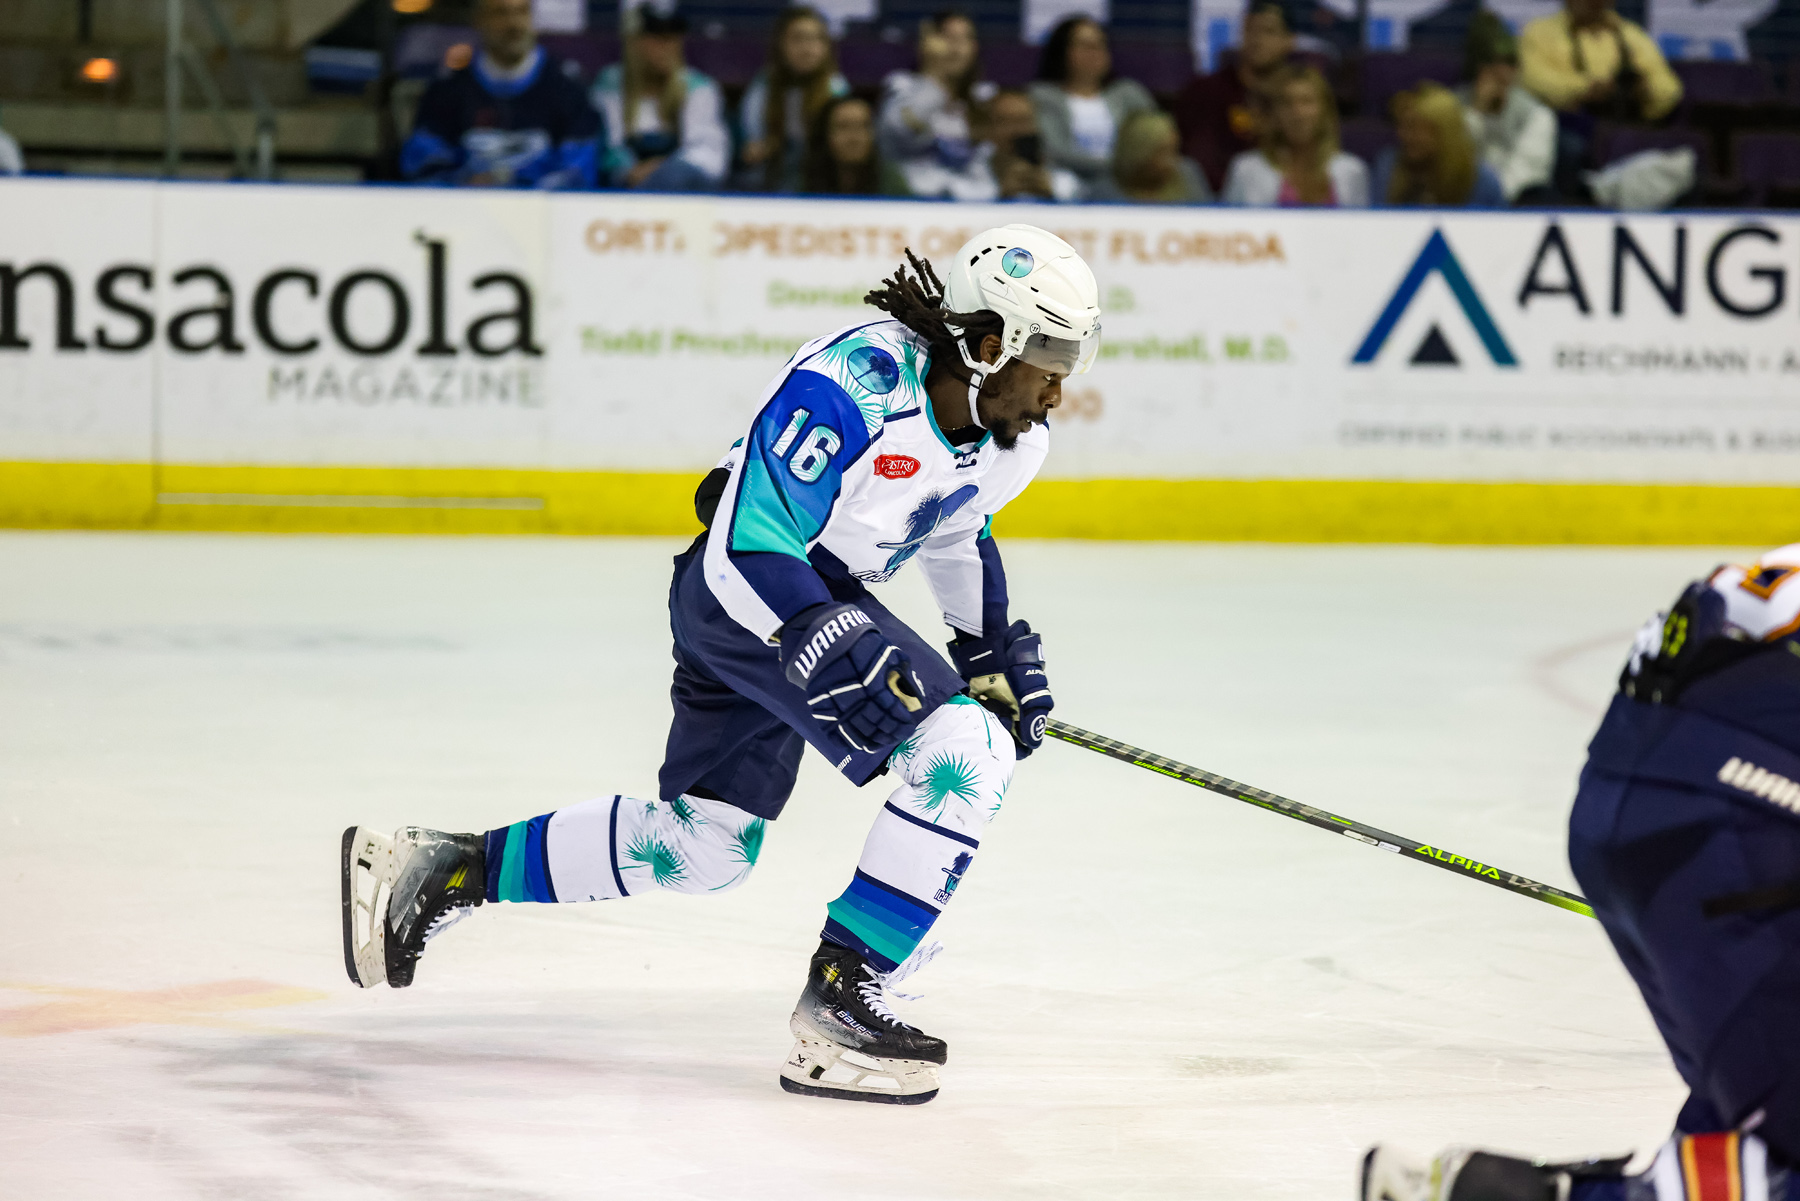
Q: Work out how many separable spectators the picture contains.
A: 13